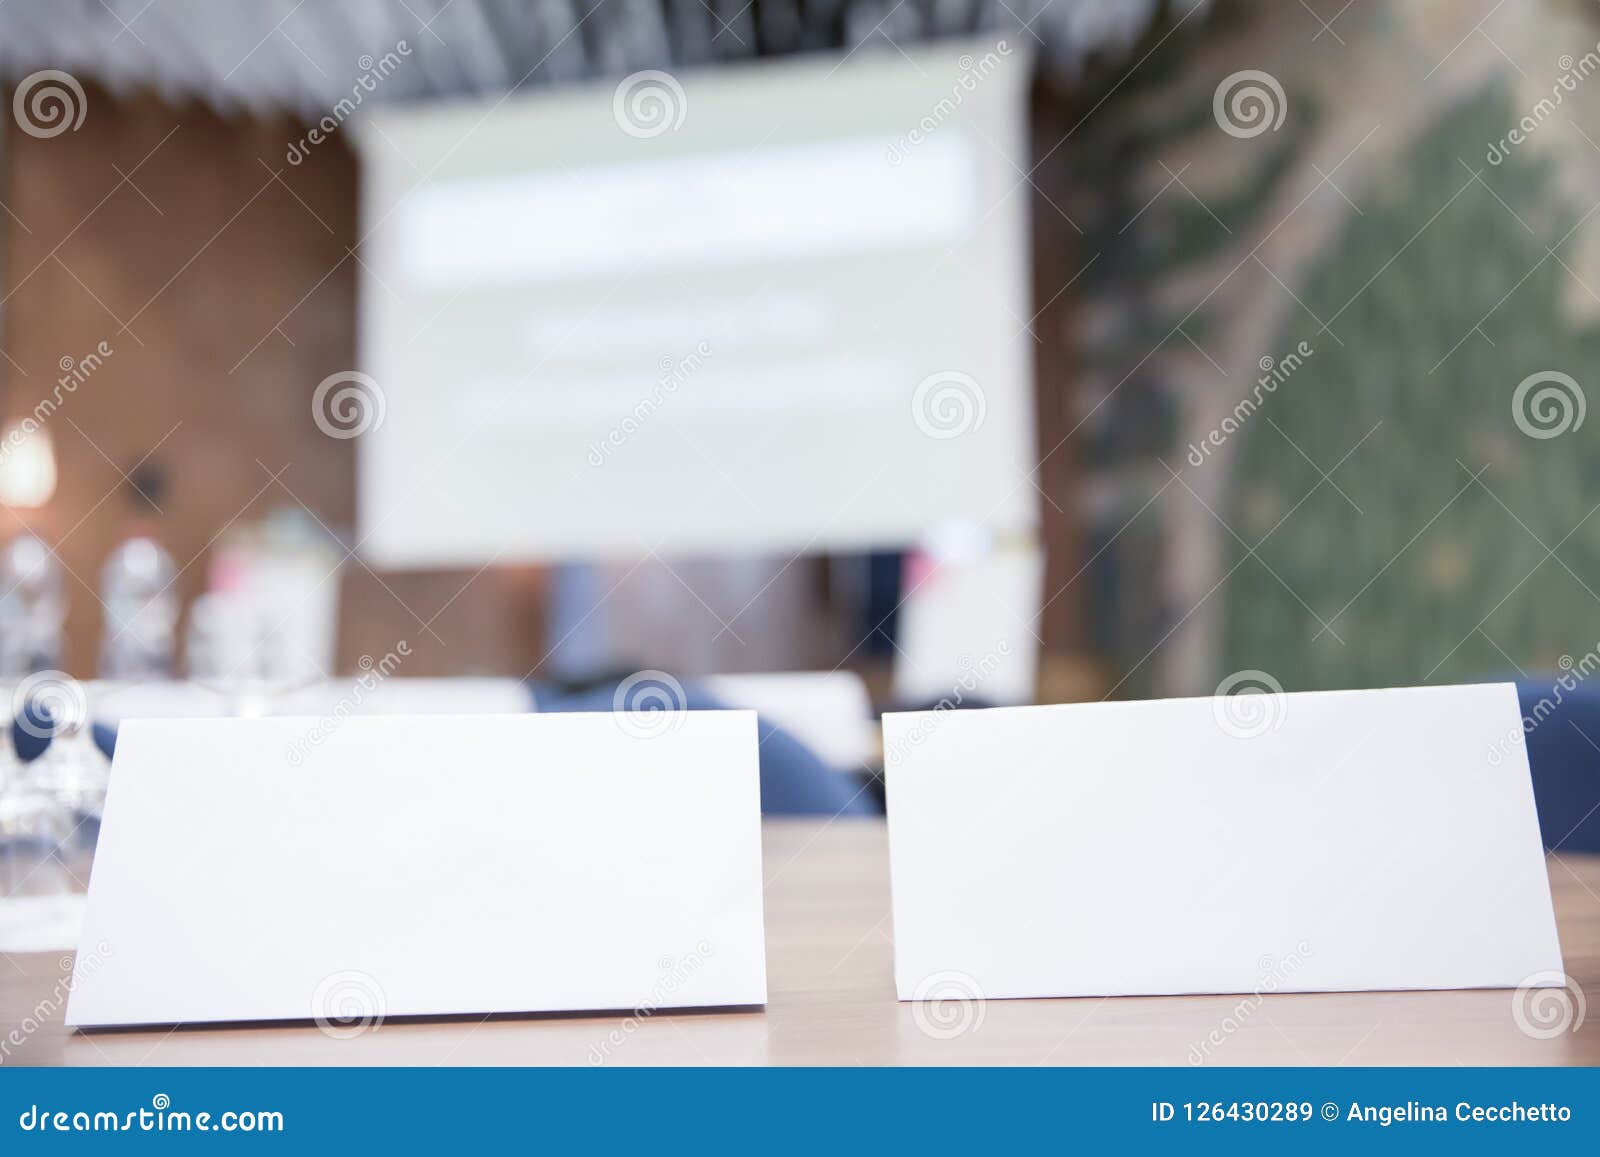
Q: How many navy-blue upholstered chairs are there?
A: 3